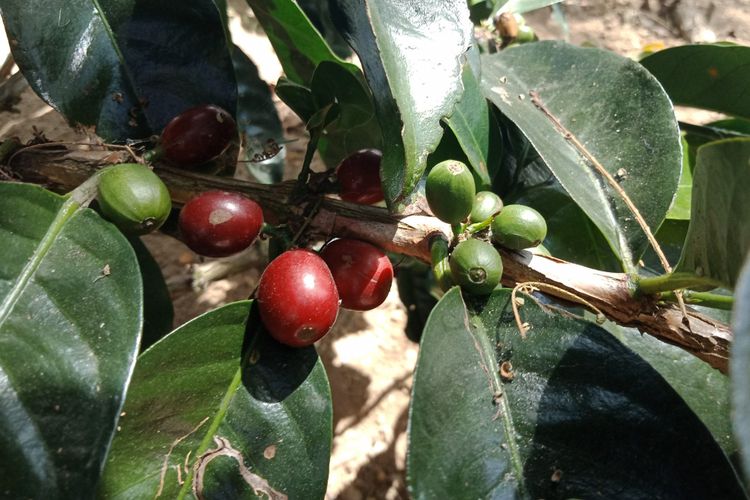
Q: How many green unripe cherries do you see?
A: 5